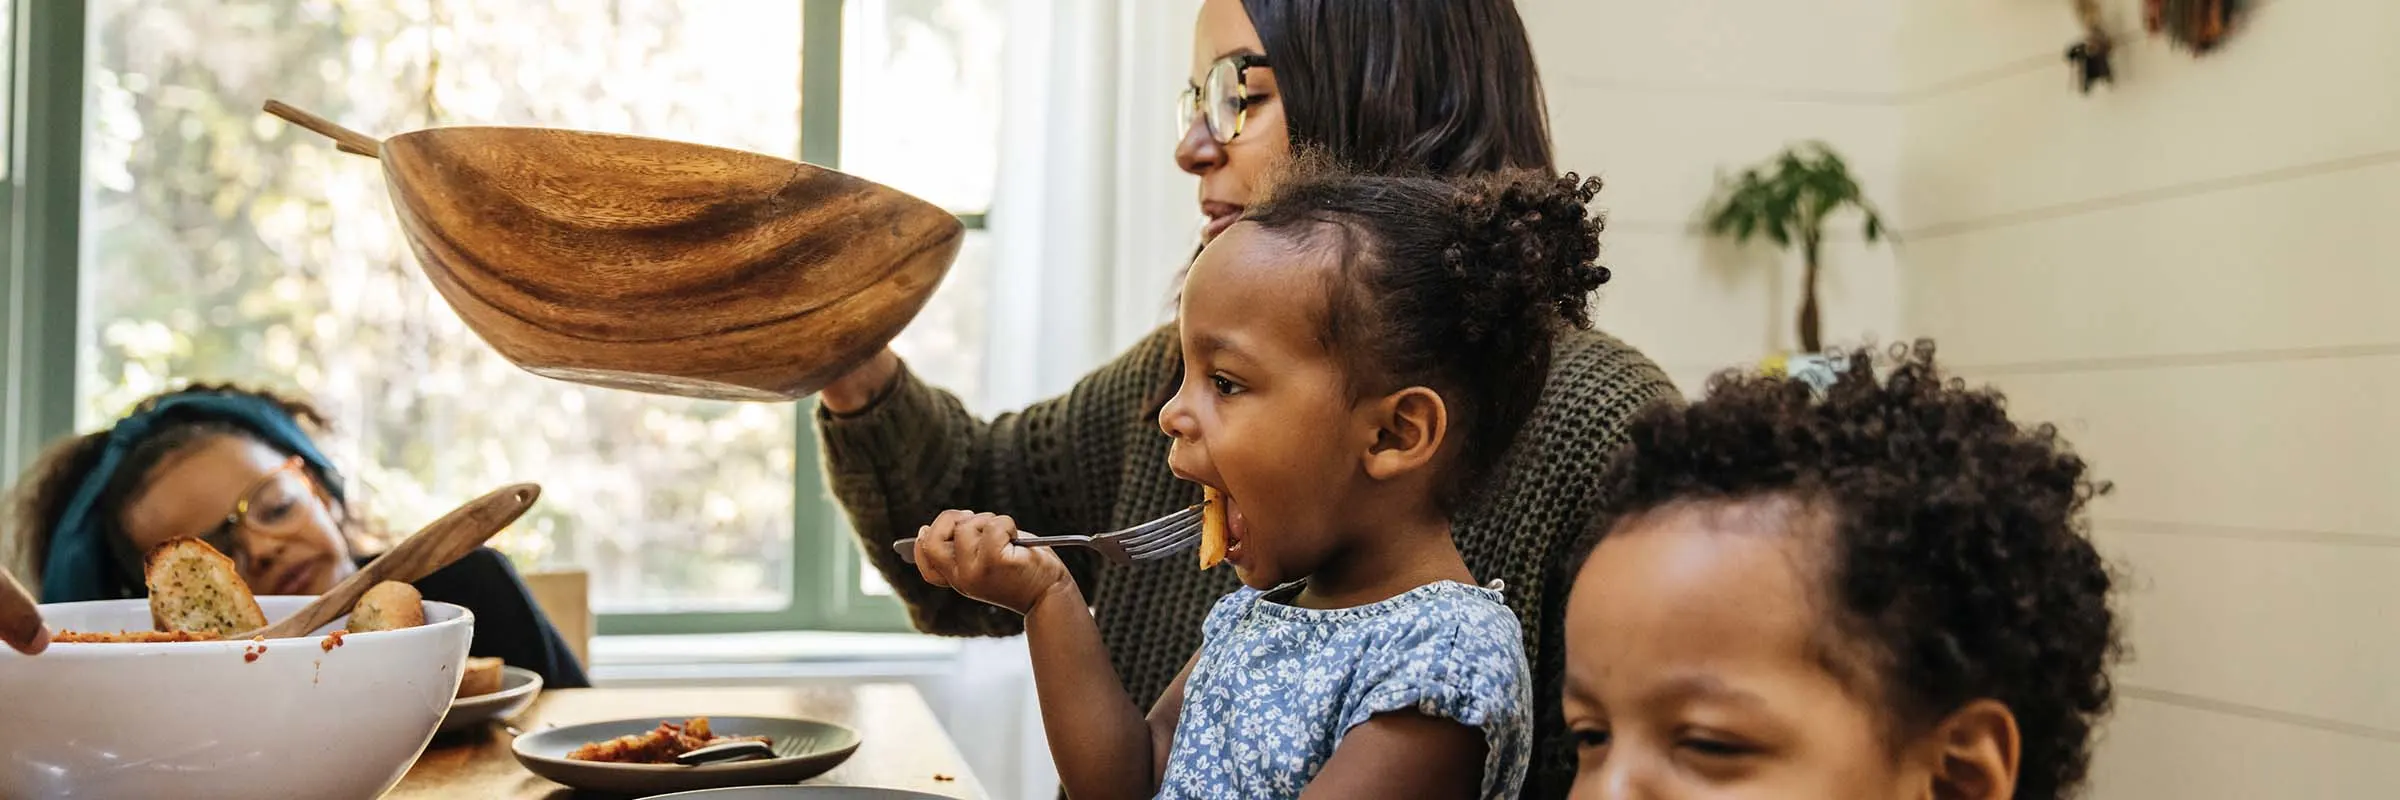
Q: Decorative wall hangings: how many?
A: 2